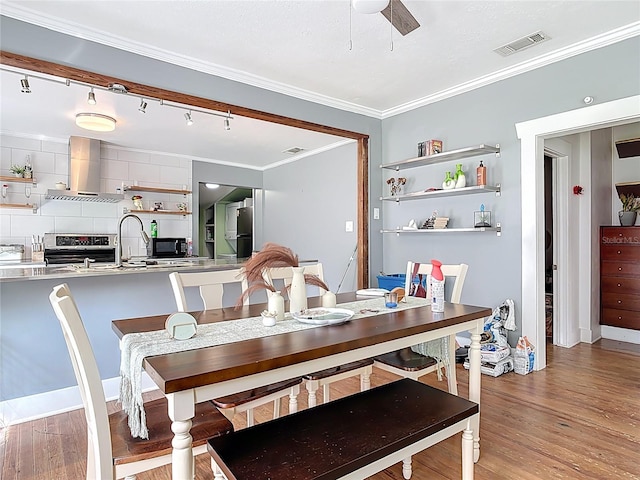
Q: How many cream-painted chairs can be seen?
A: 4